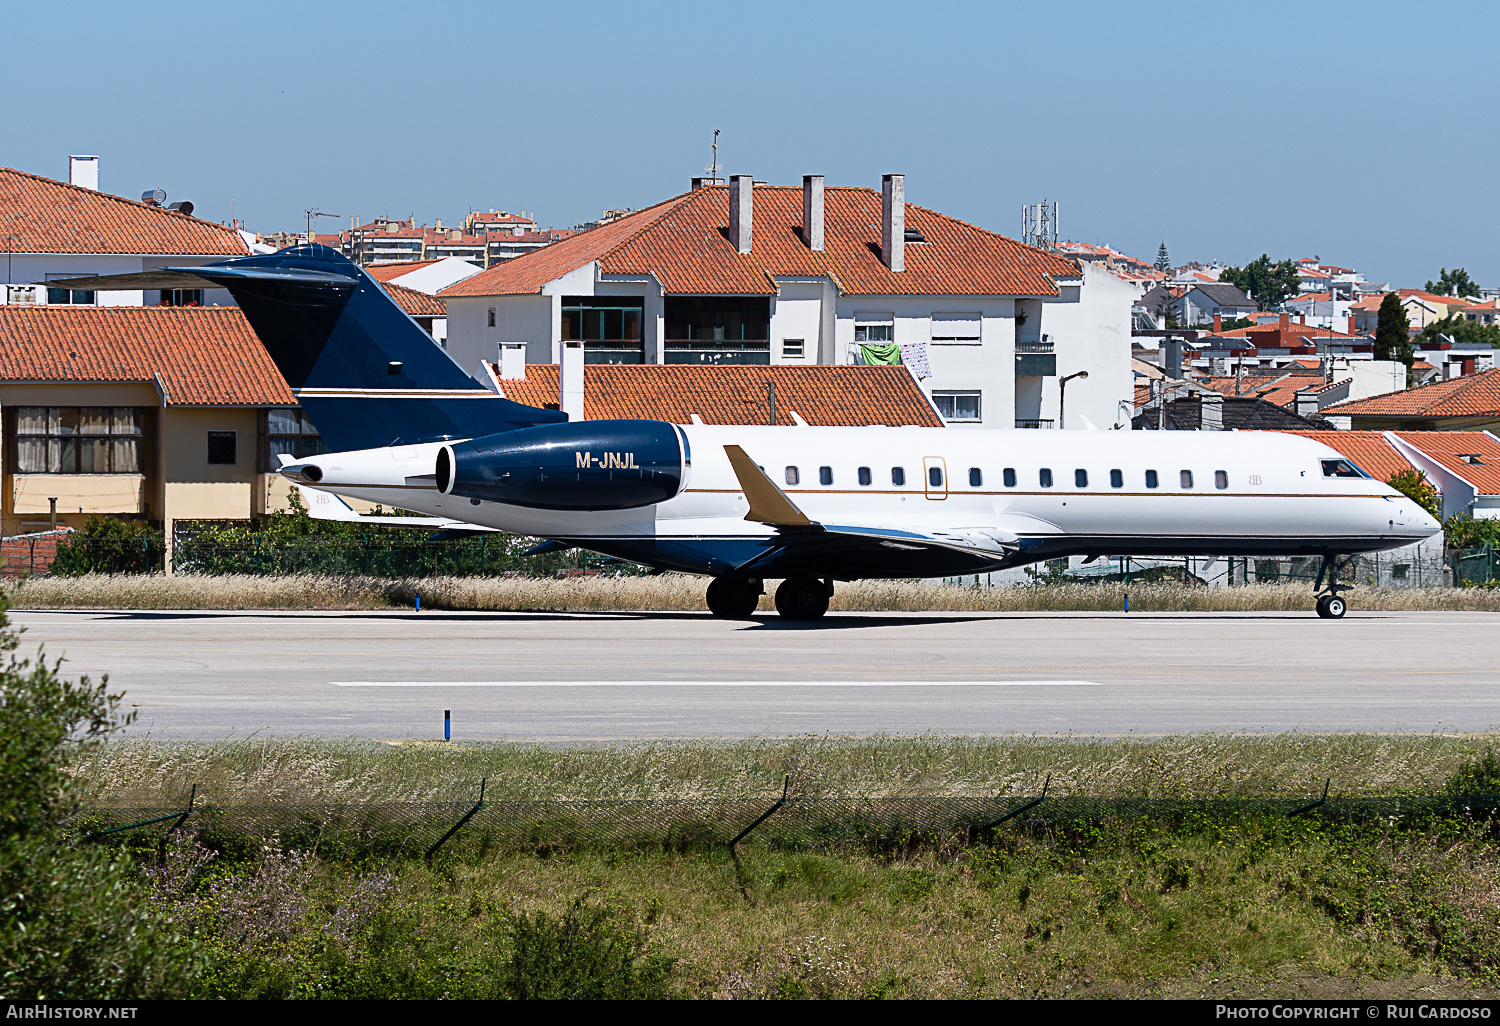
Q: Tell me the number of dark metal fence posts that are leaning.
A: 5